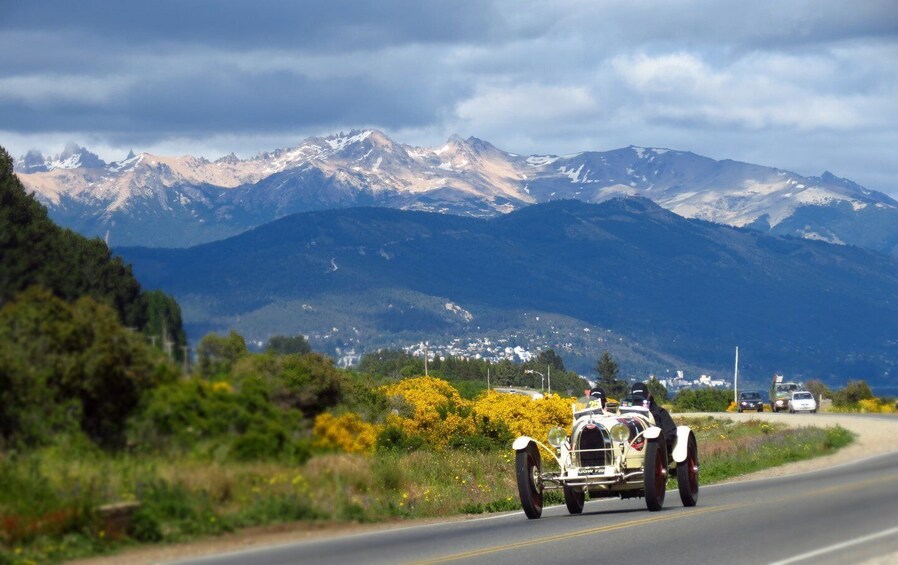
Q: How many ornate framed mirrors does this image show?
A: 0